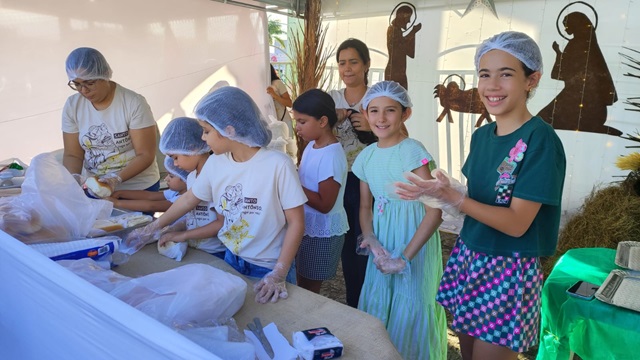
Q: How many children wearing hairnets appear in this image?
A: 5